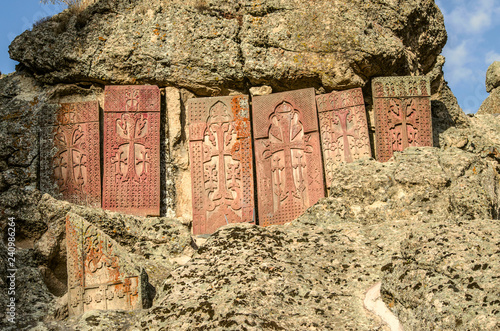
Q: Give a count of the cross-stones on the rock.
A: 7